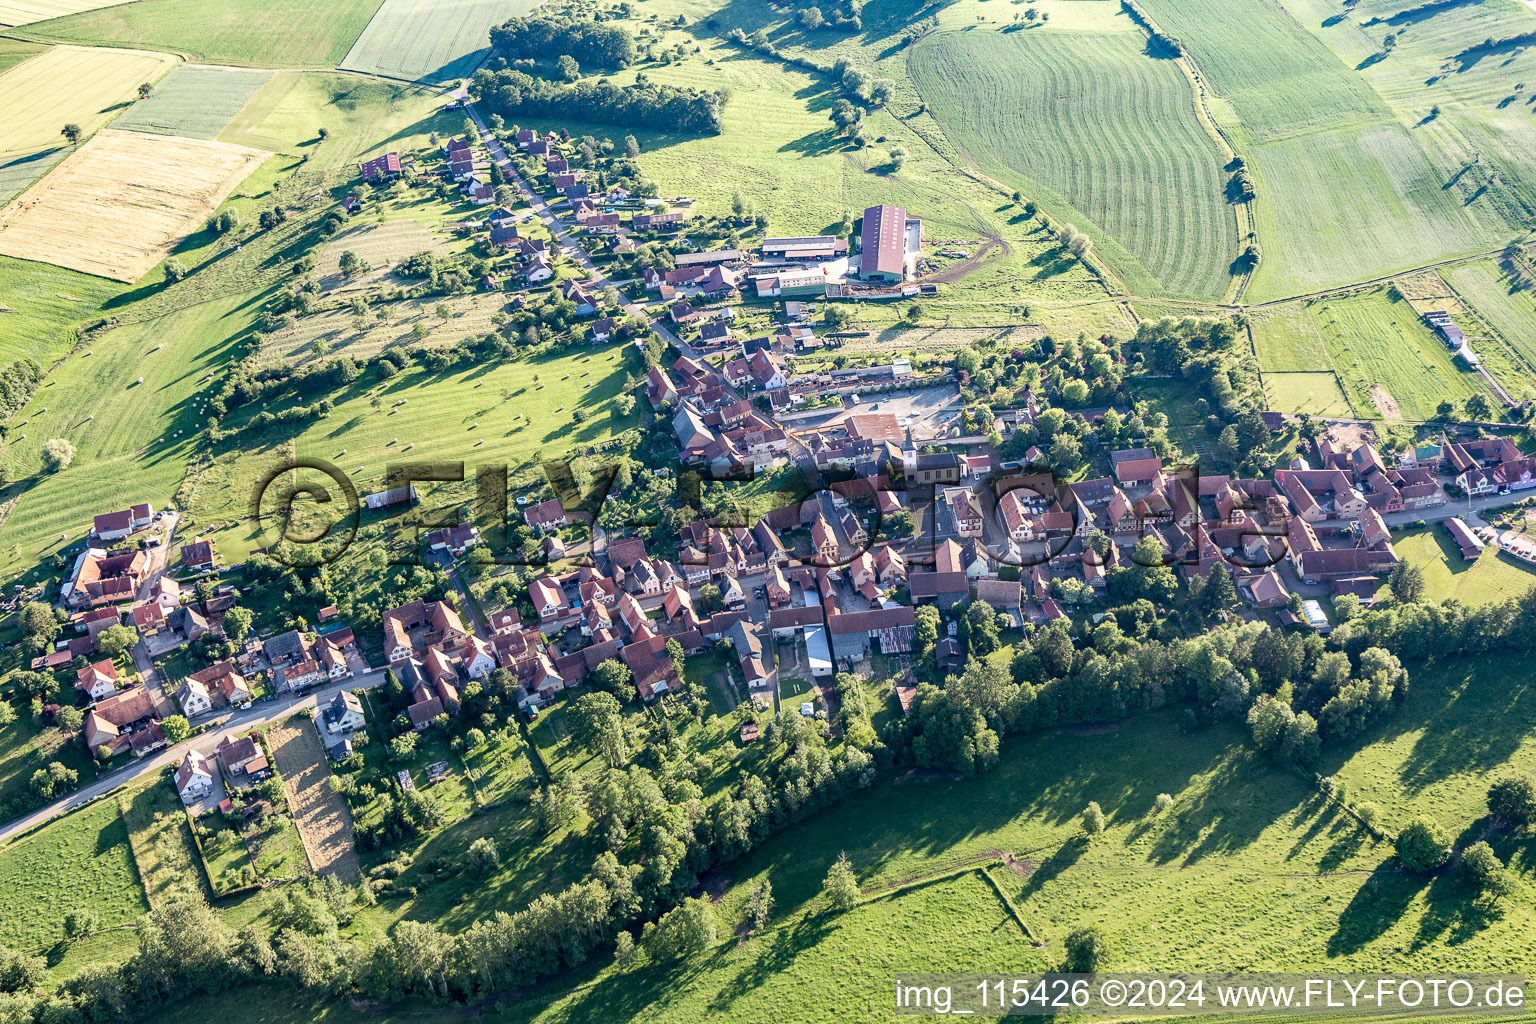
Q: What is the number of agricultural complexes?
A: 1